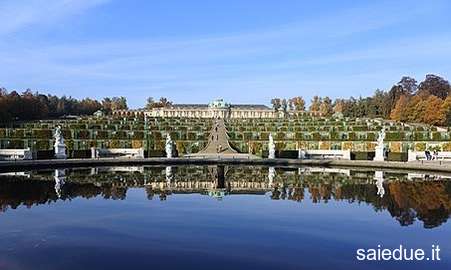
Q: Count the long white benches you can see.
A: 4